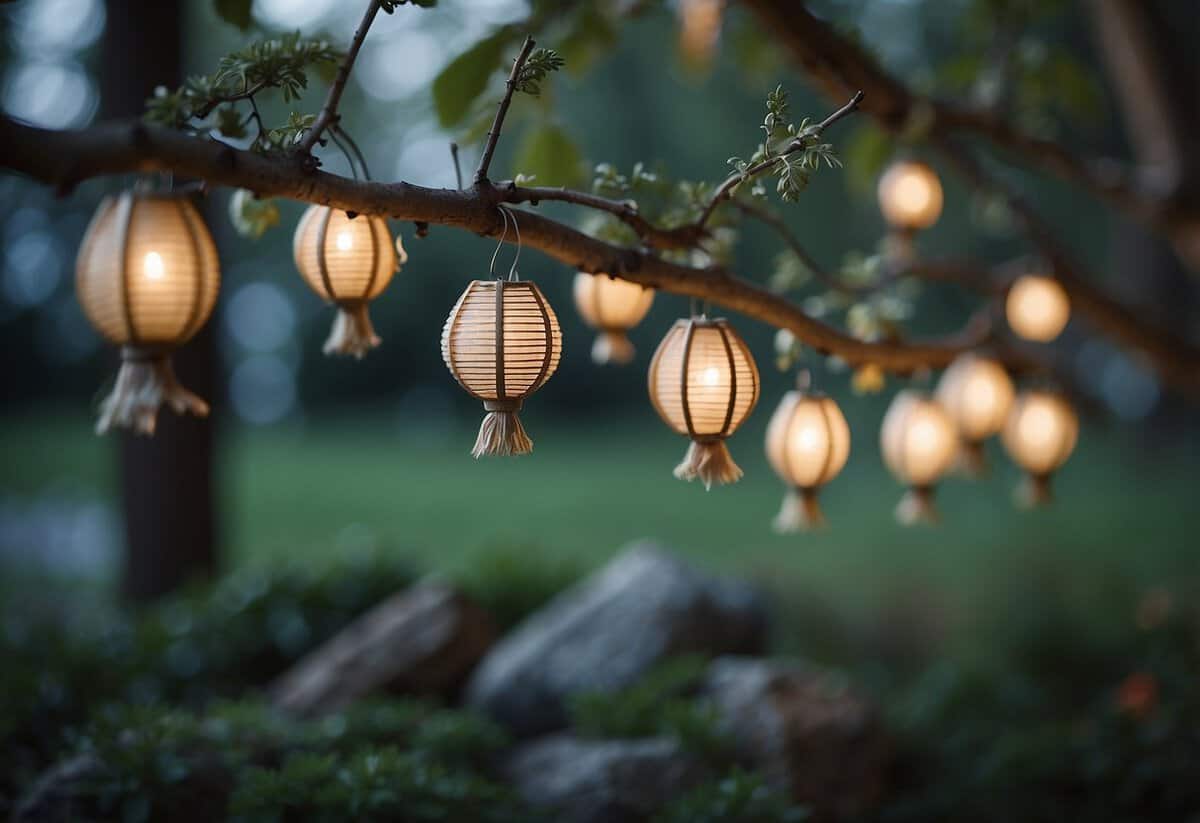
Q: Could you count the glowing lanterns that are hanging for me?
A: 11